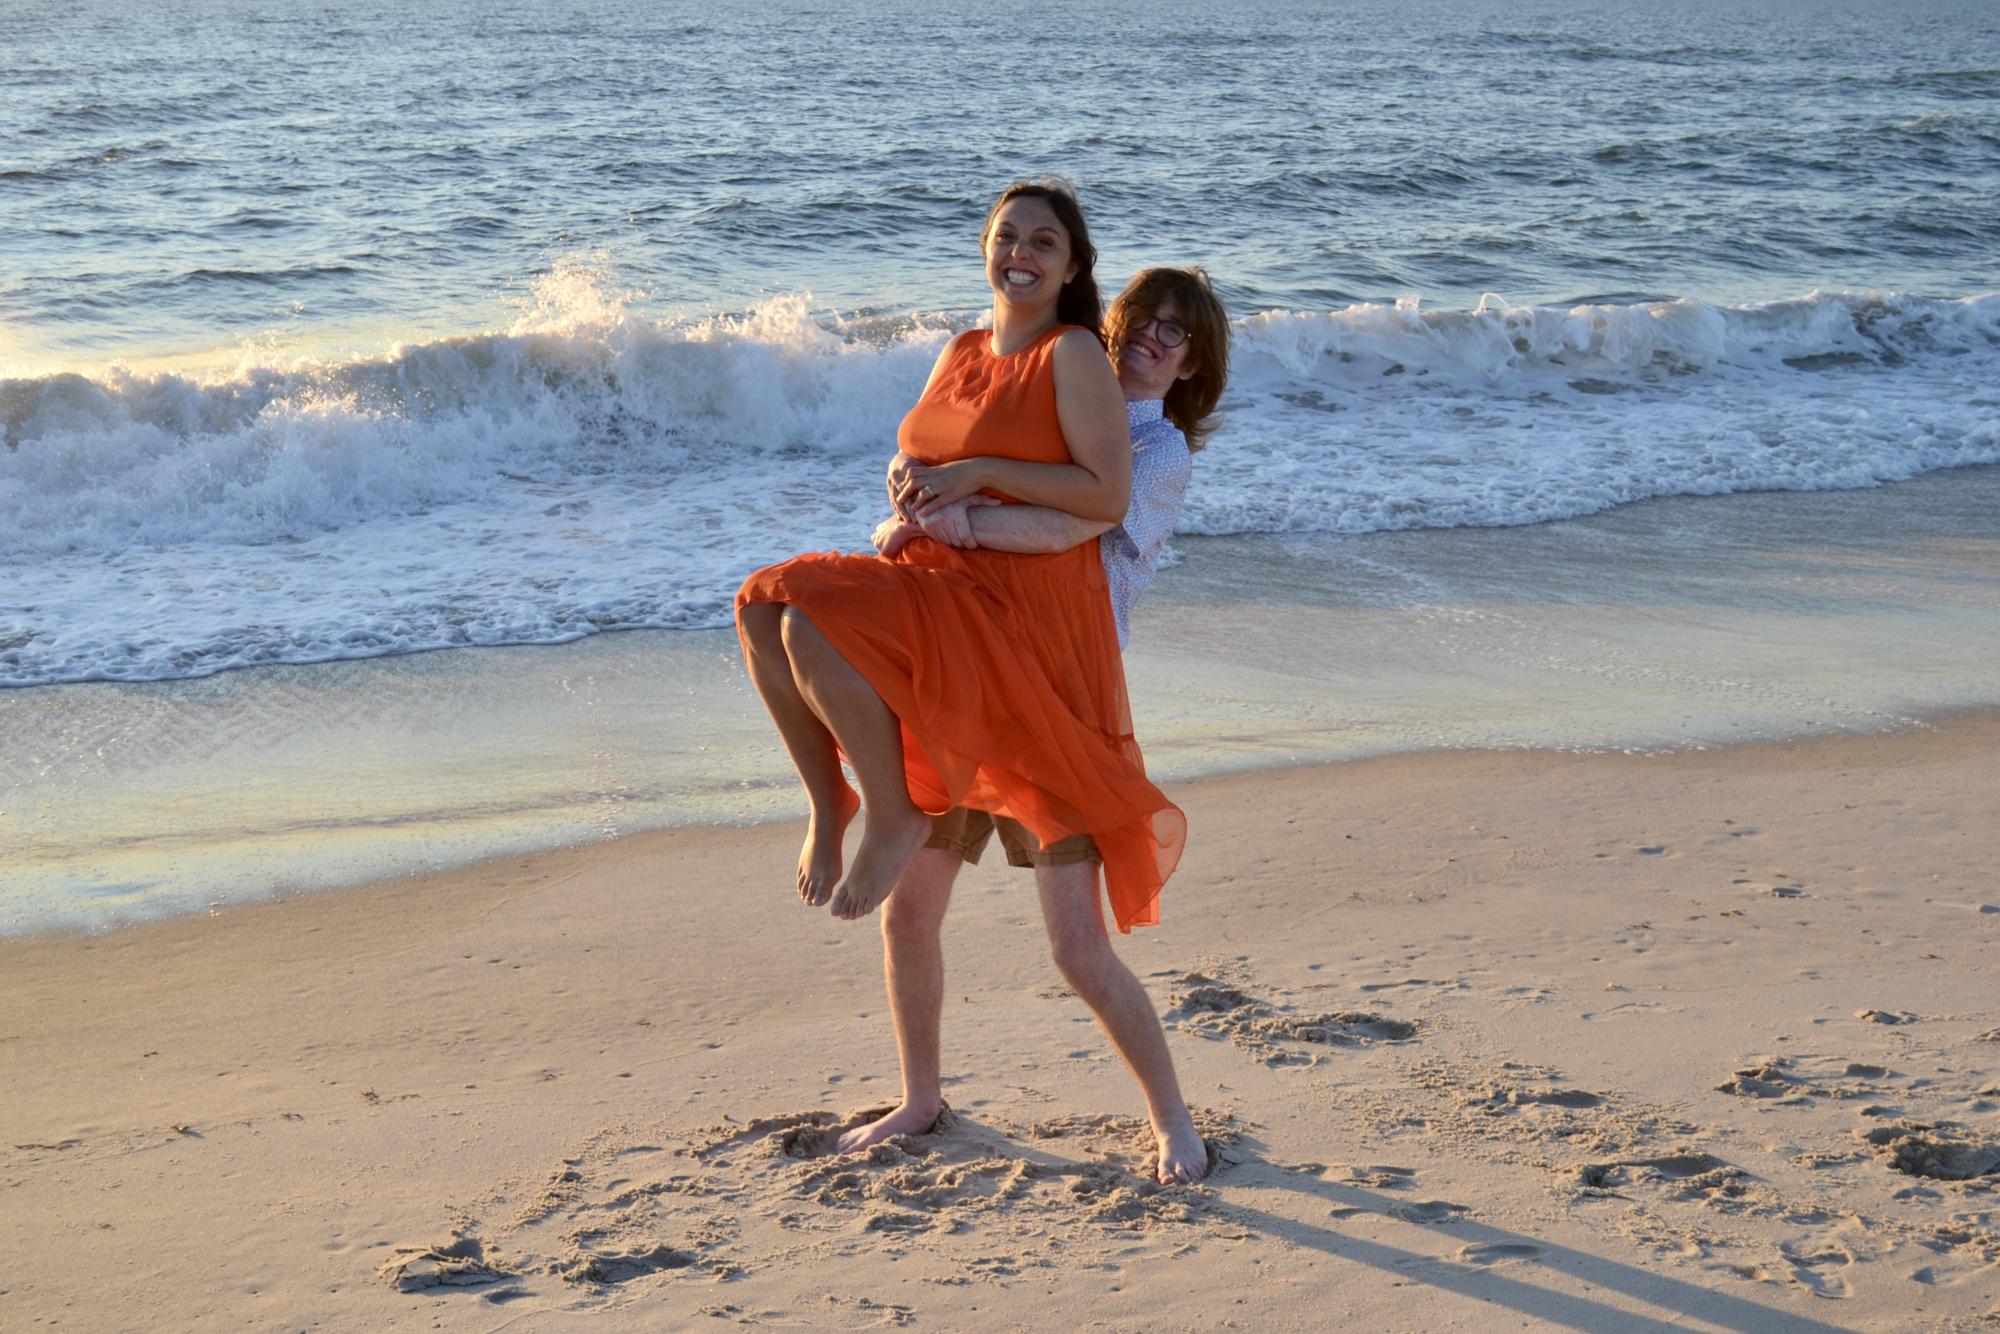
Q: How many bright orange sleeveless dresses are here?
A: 1